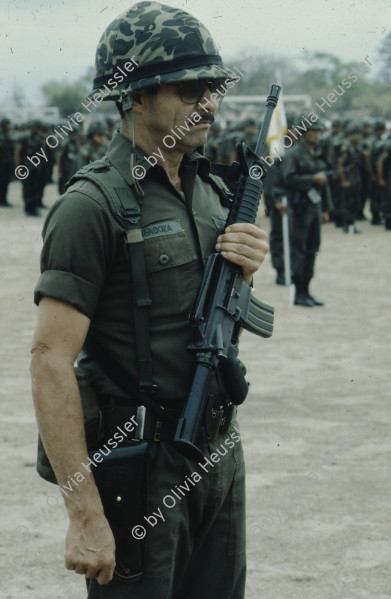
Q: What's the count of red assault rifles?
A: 0